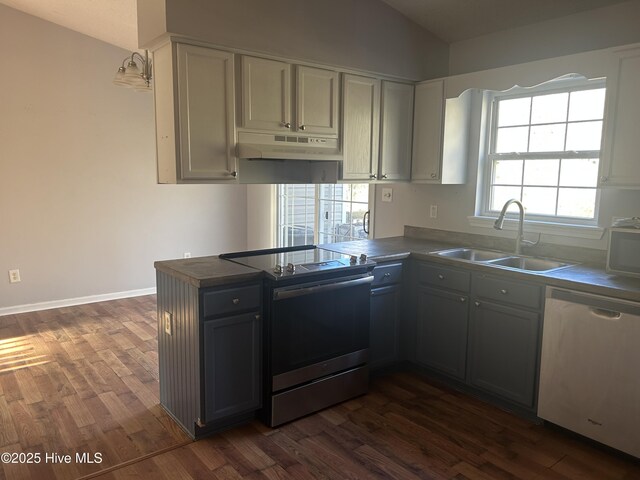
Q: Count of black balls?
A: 0